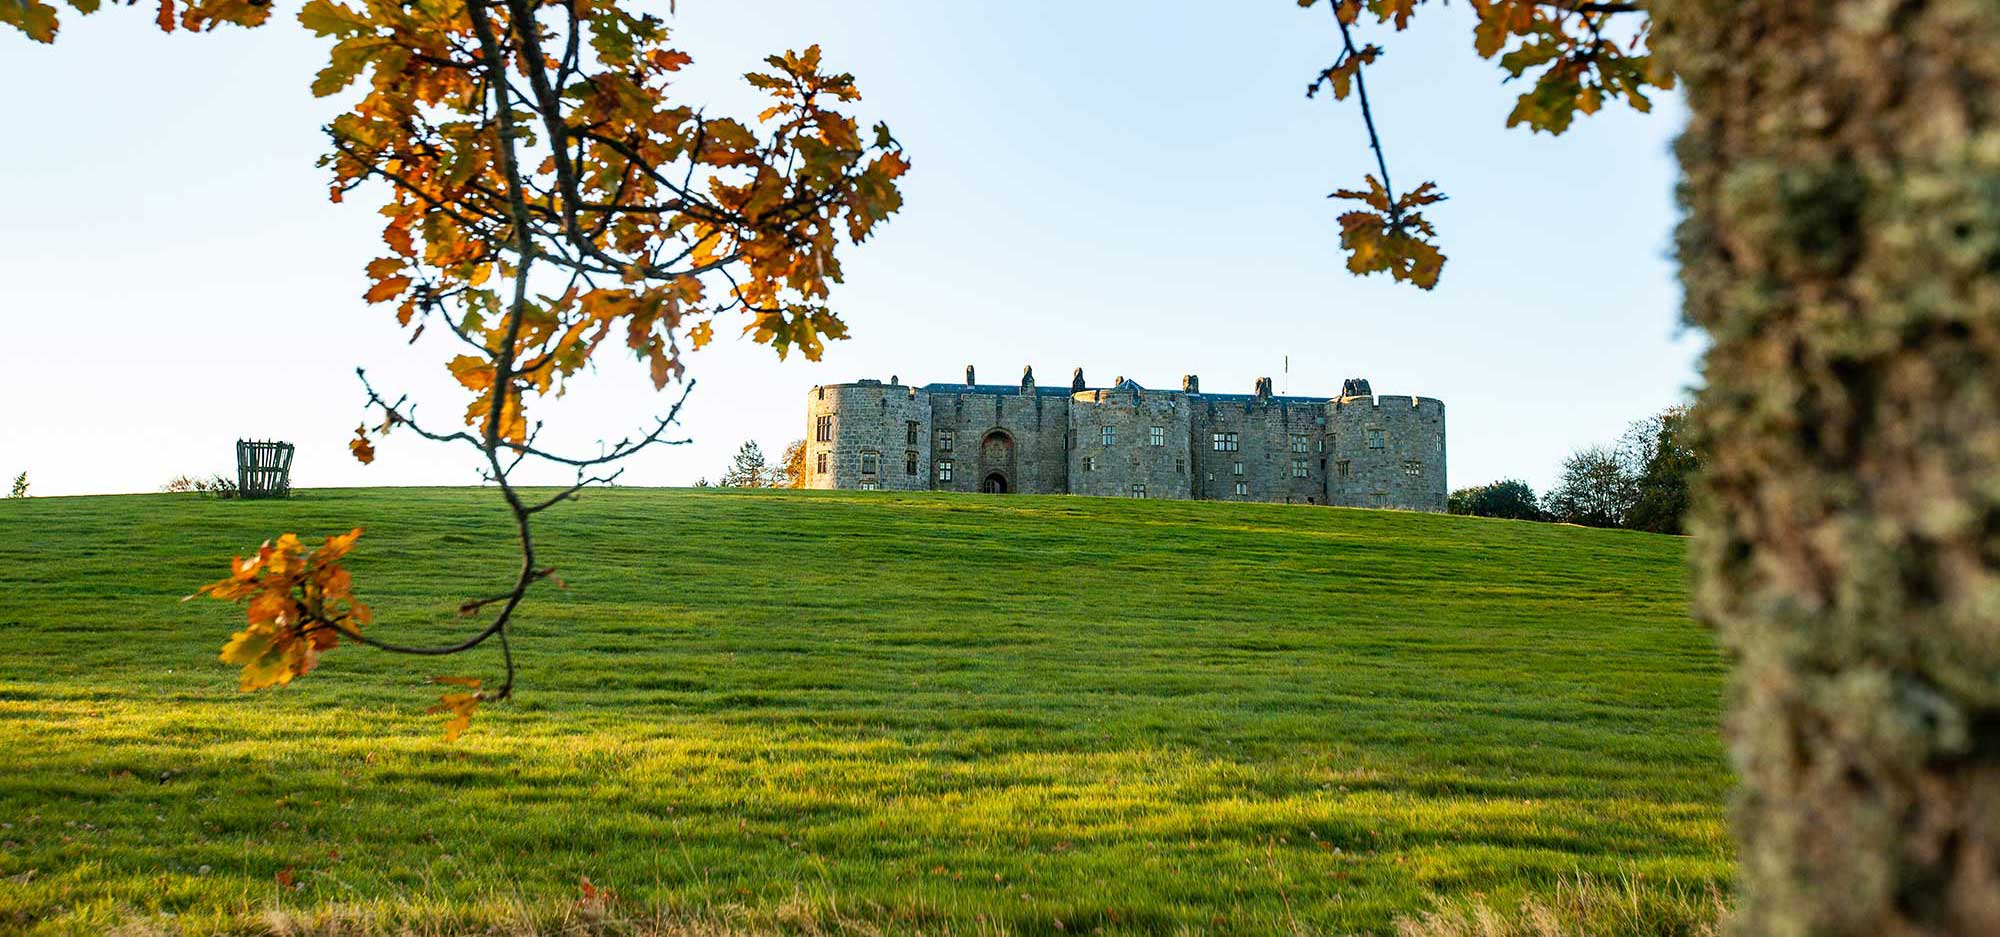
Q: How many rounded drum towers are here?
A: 3